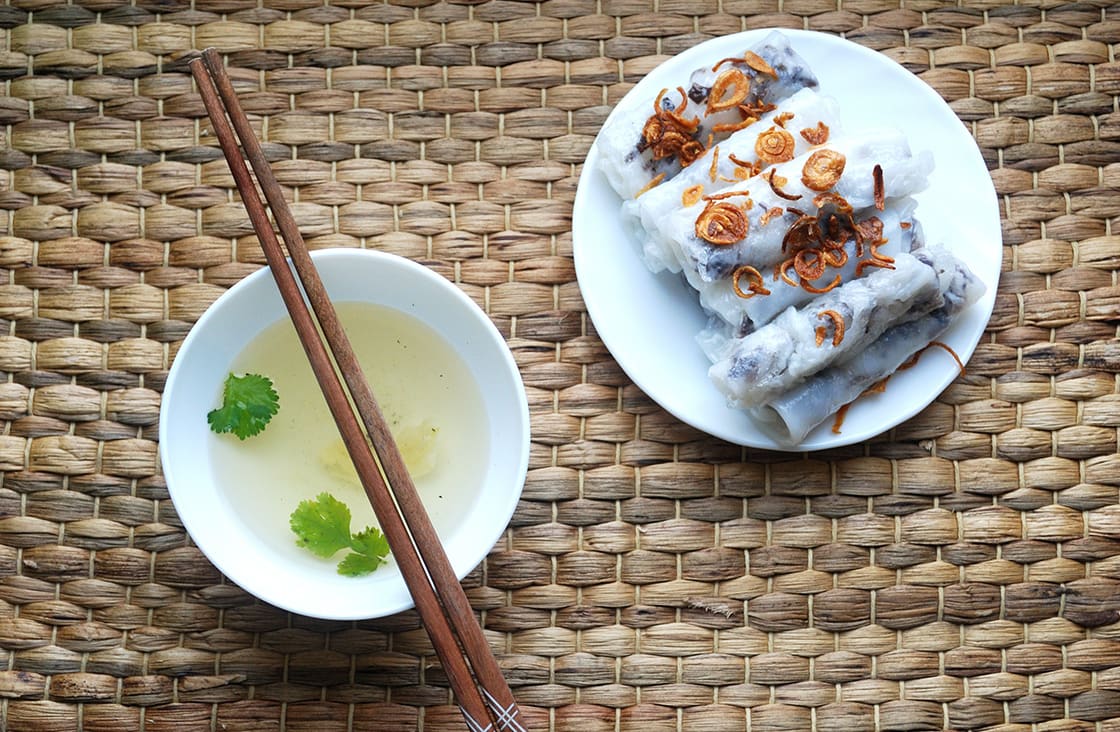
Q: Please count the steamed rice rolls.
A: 6